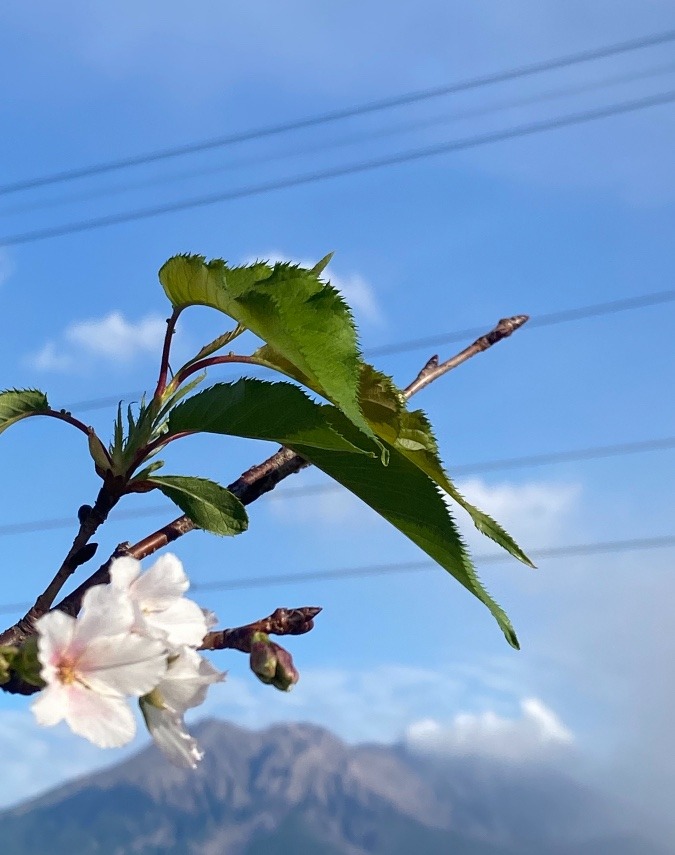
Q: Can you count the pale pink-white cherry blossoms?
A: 3